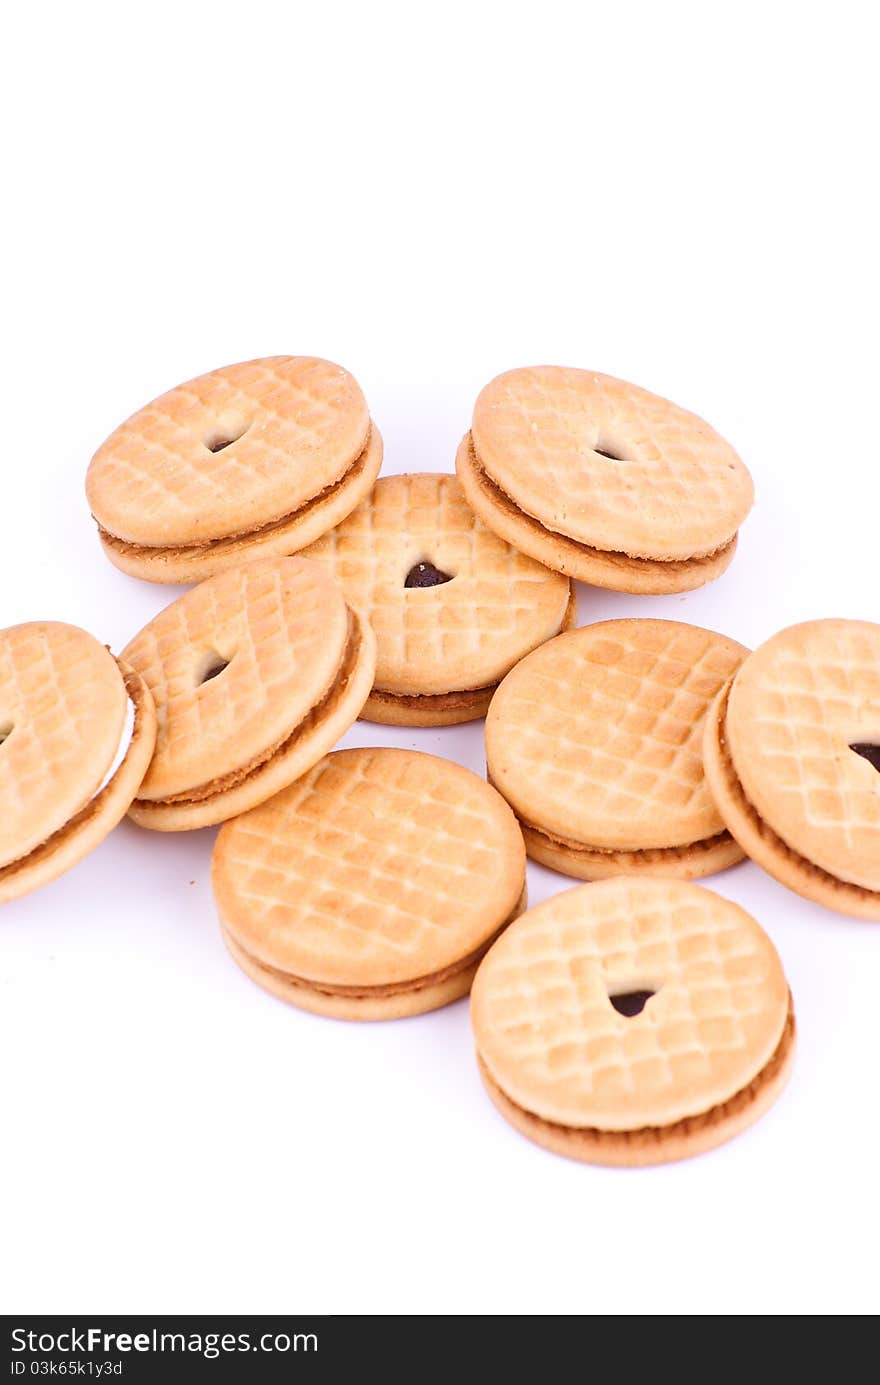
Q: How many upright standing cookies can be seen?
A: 0